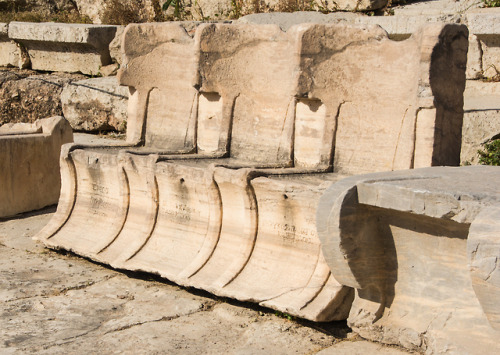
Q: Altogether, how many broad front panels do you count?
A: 3